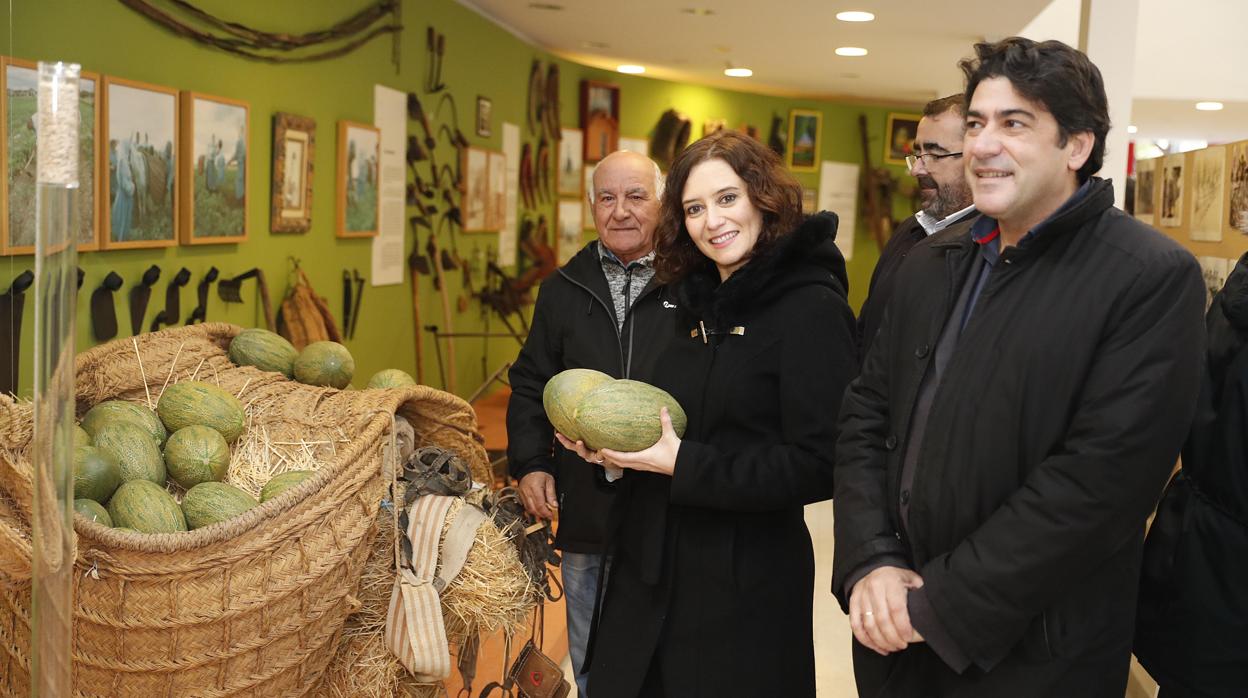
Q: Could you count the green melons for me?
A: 15